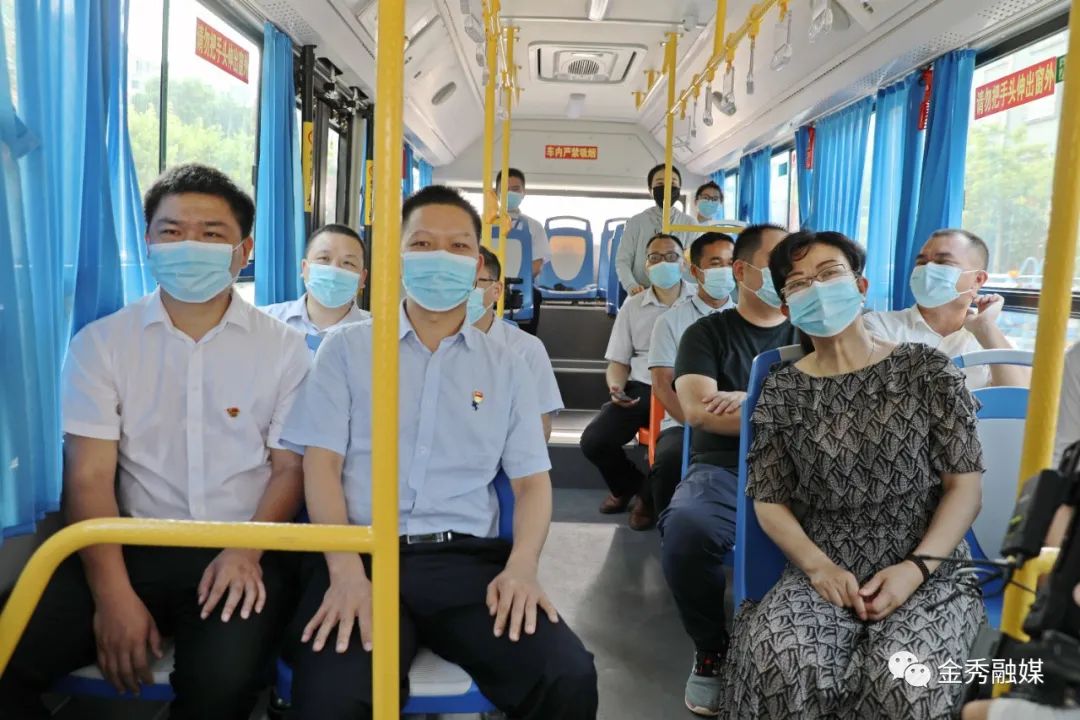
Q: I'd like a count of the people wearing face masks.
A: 12